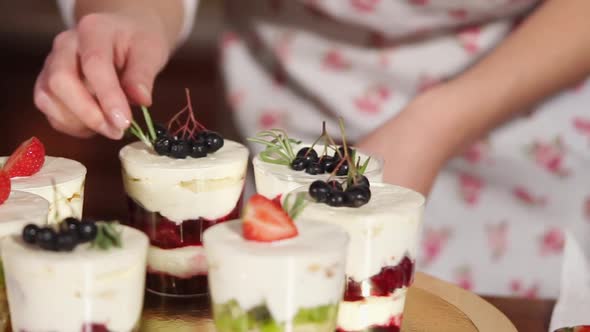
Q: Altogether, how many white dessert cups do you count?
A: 7